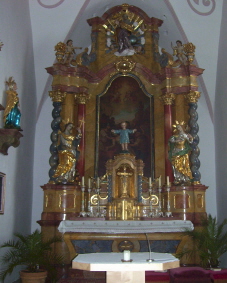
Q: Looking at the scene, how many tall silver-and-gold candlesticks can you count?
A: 6